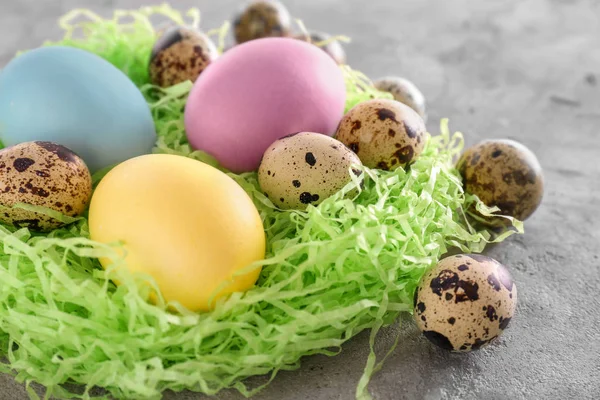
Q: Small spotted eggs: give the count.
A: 9